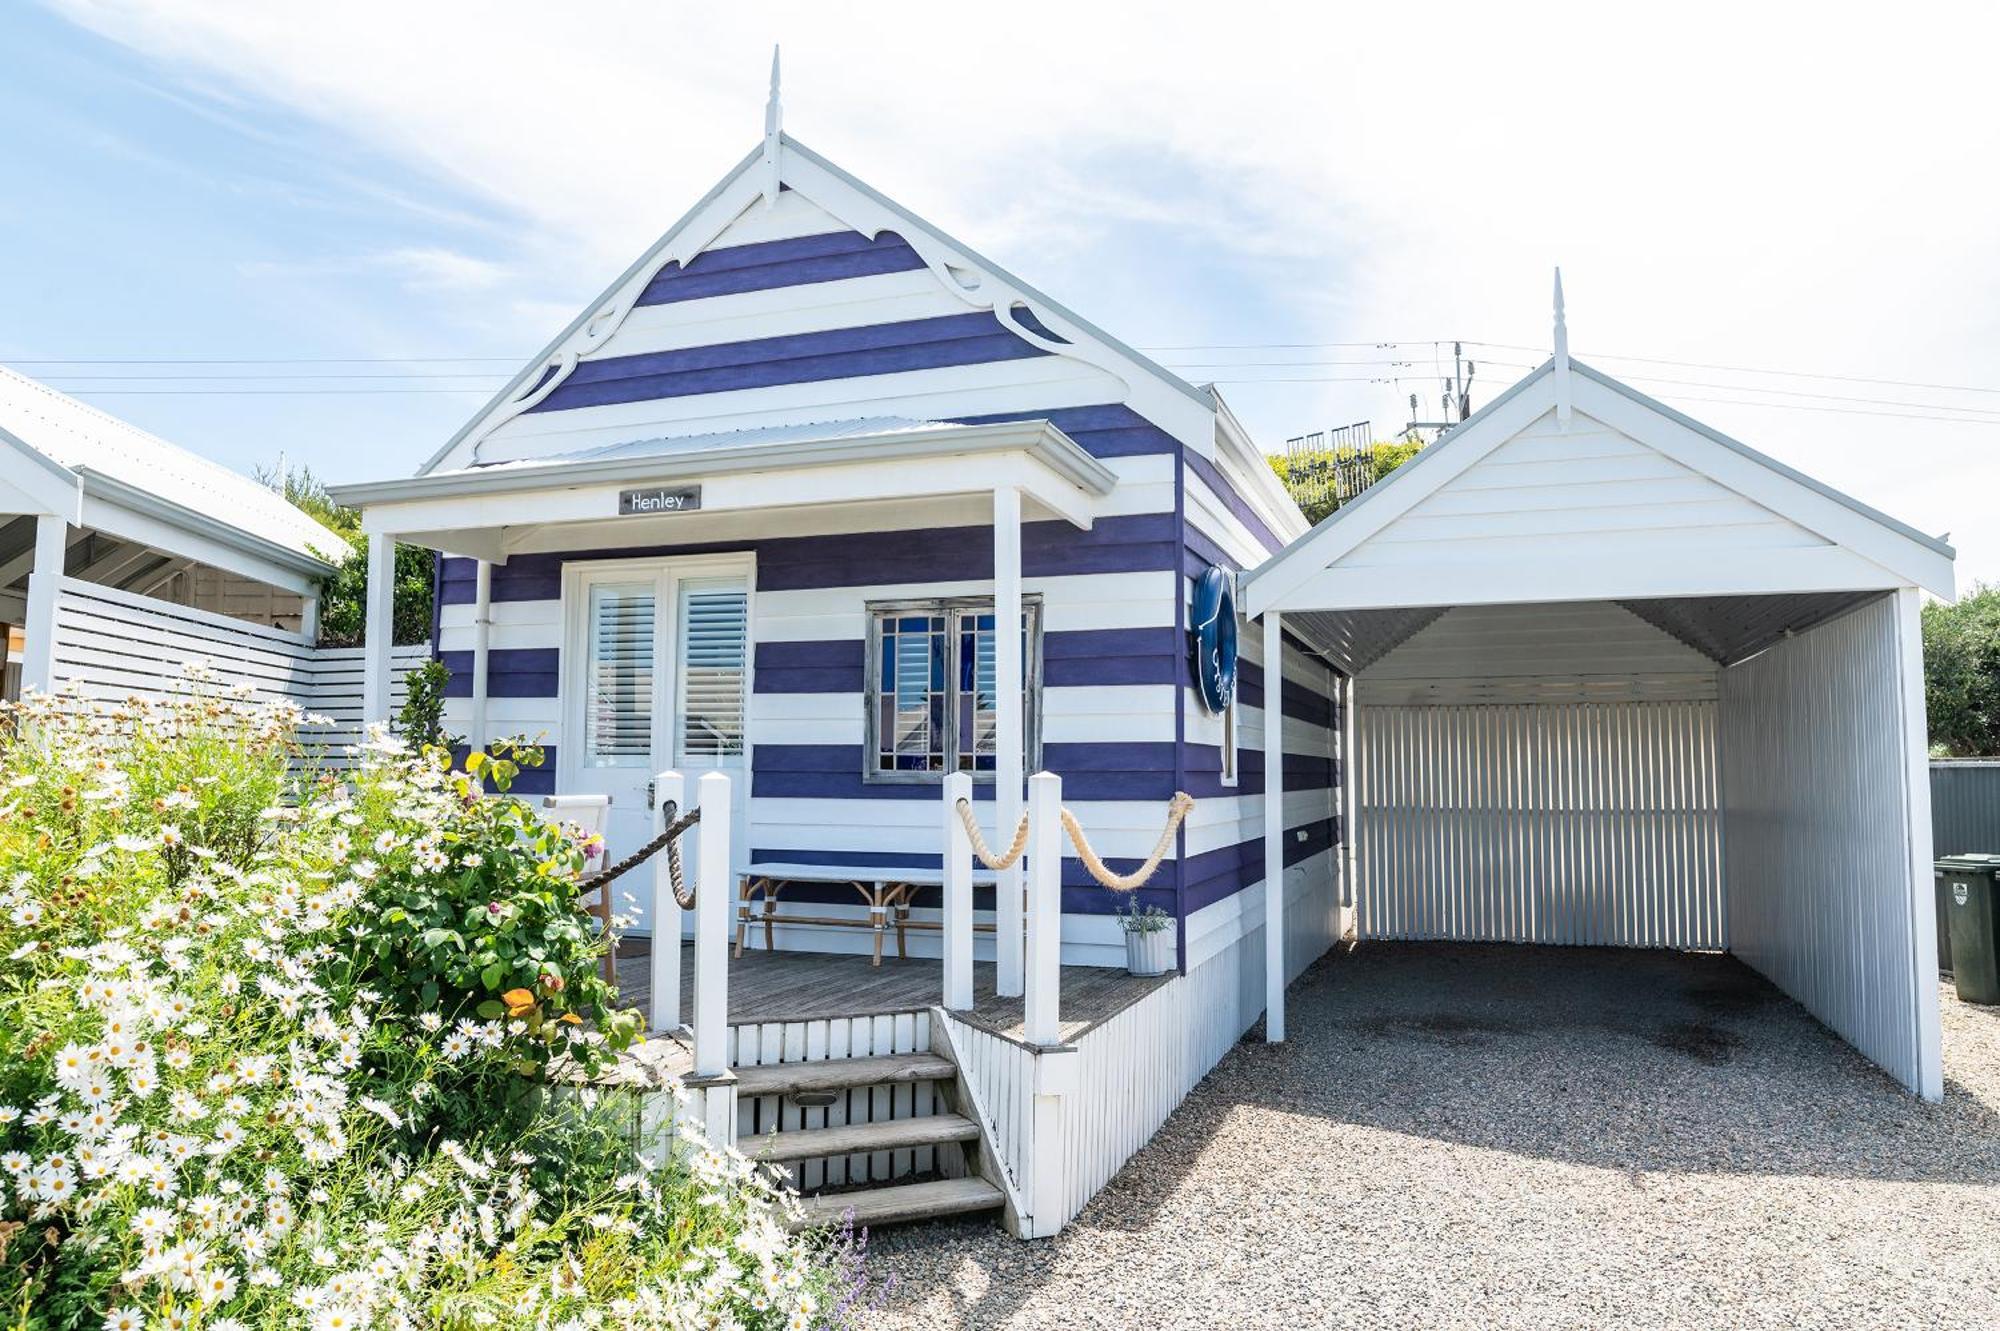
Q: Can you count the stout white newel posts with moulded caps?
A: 4